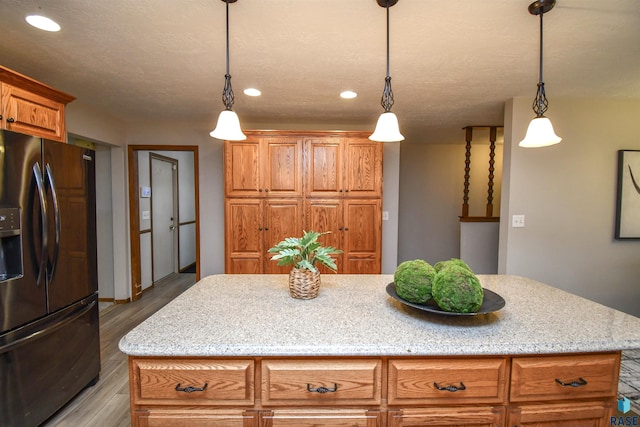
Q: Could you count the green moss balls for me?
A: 3